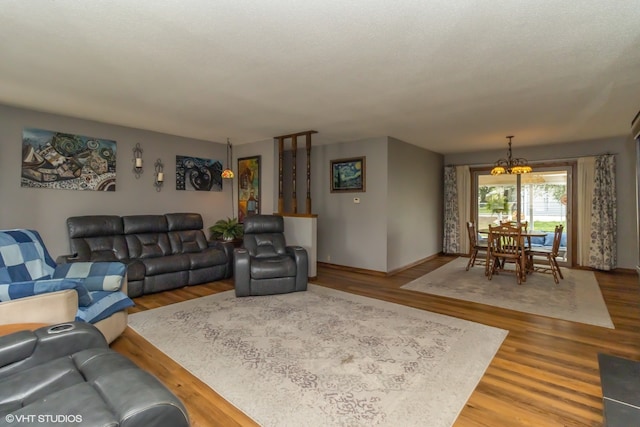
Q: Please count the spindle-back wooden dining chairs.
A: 4